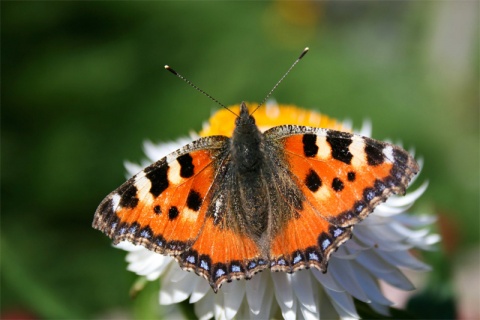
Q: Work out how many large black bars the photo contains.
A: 6